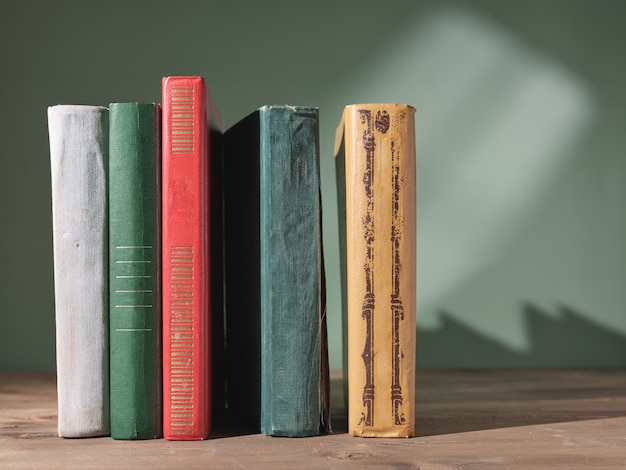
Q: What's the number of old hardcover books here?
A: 5